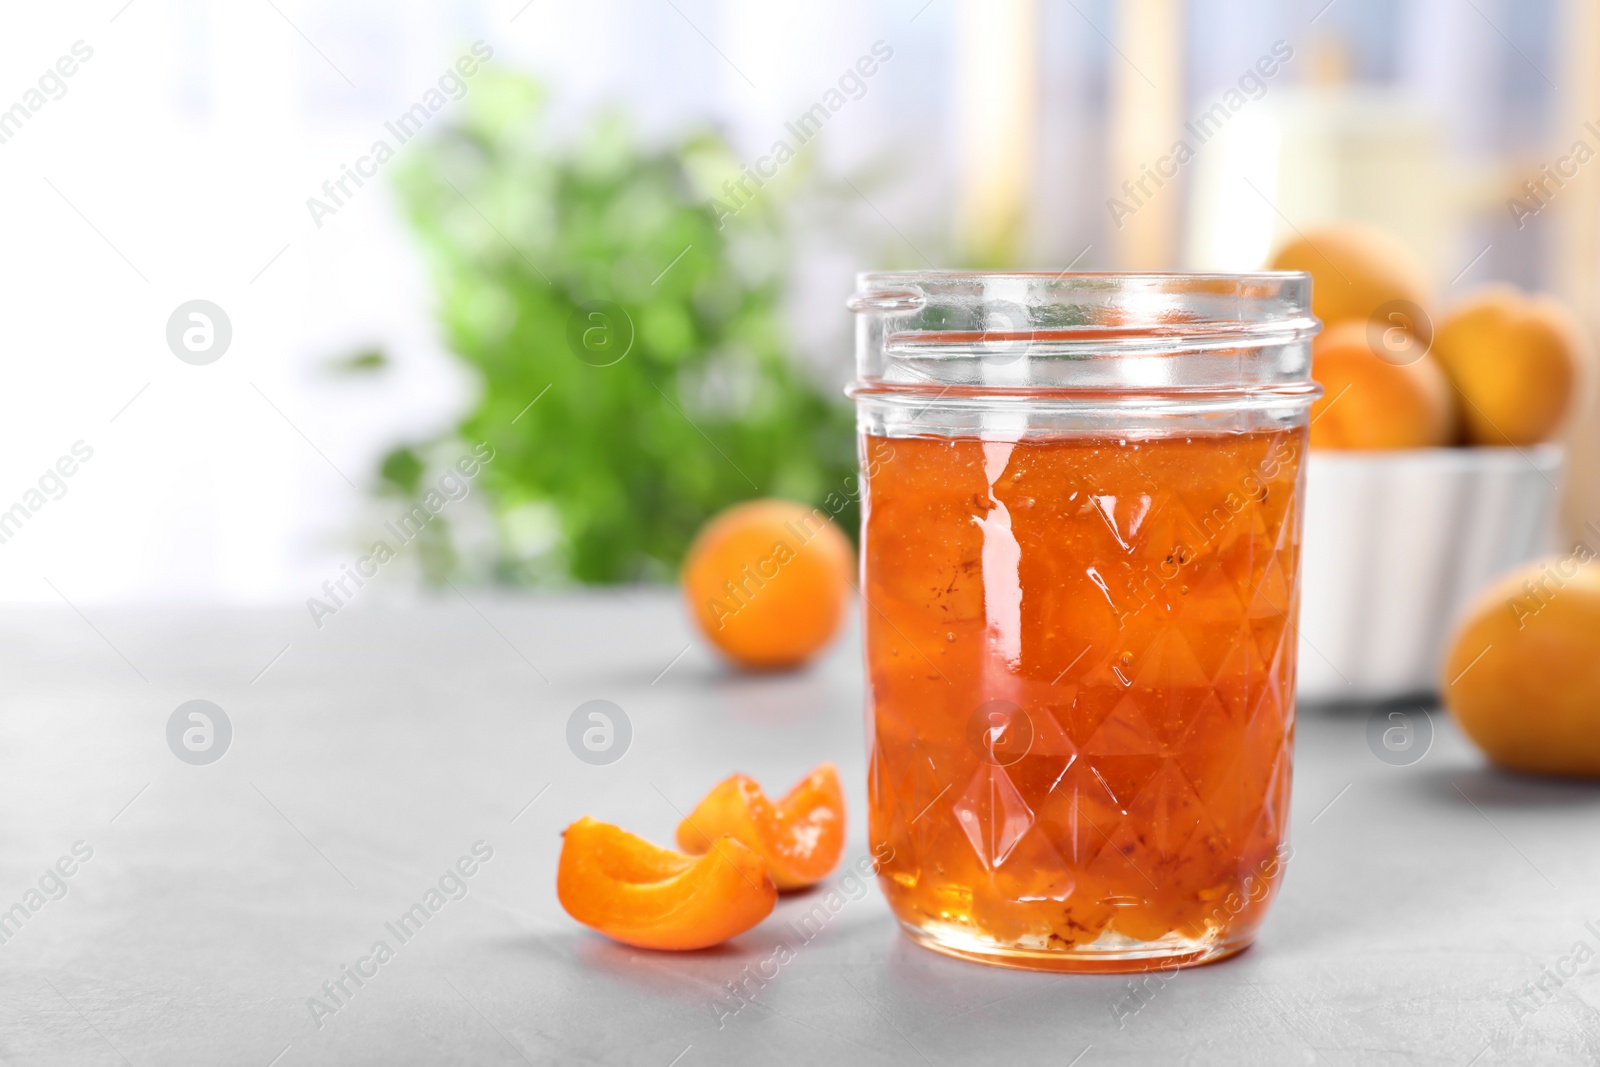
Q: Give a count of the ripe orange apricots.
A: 5